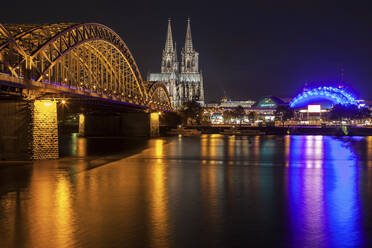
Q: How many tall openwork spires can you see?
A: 2